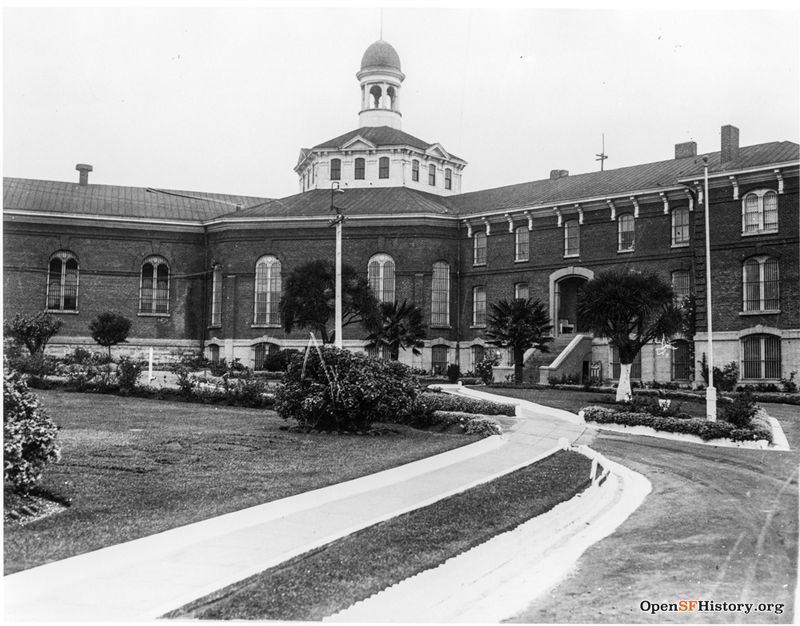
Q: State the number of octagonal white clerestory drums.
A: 1